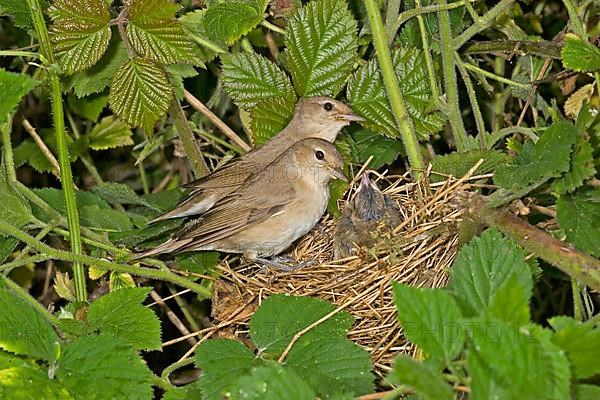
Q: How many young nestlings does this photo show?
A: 1